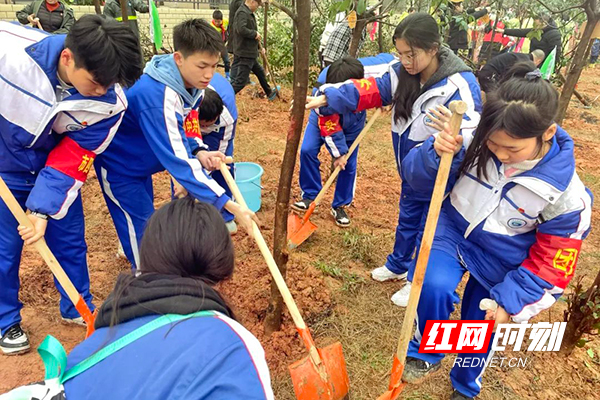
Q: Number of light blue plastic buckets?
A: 1